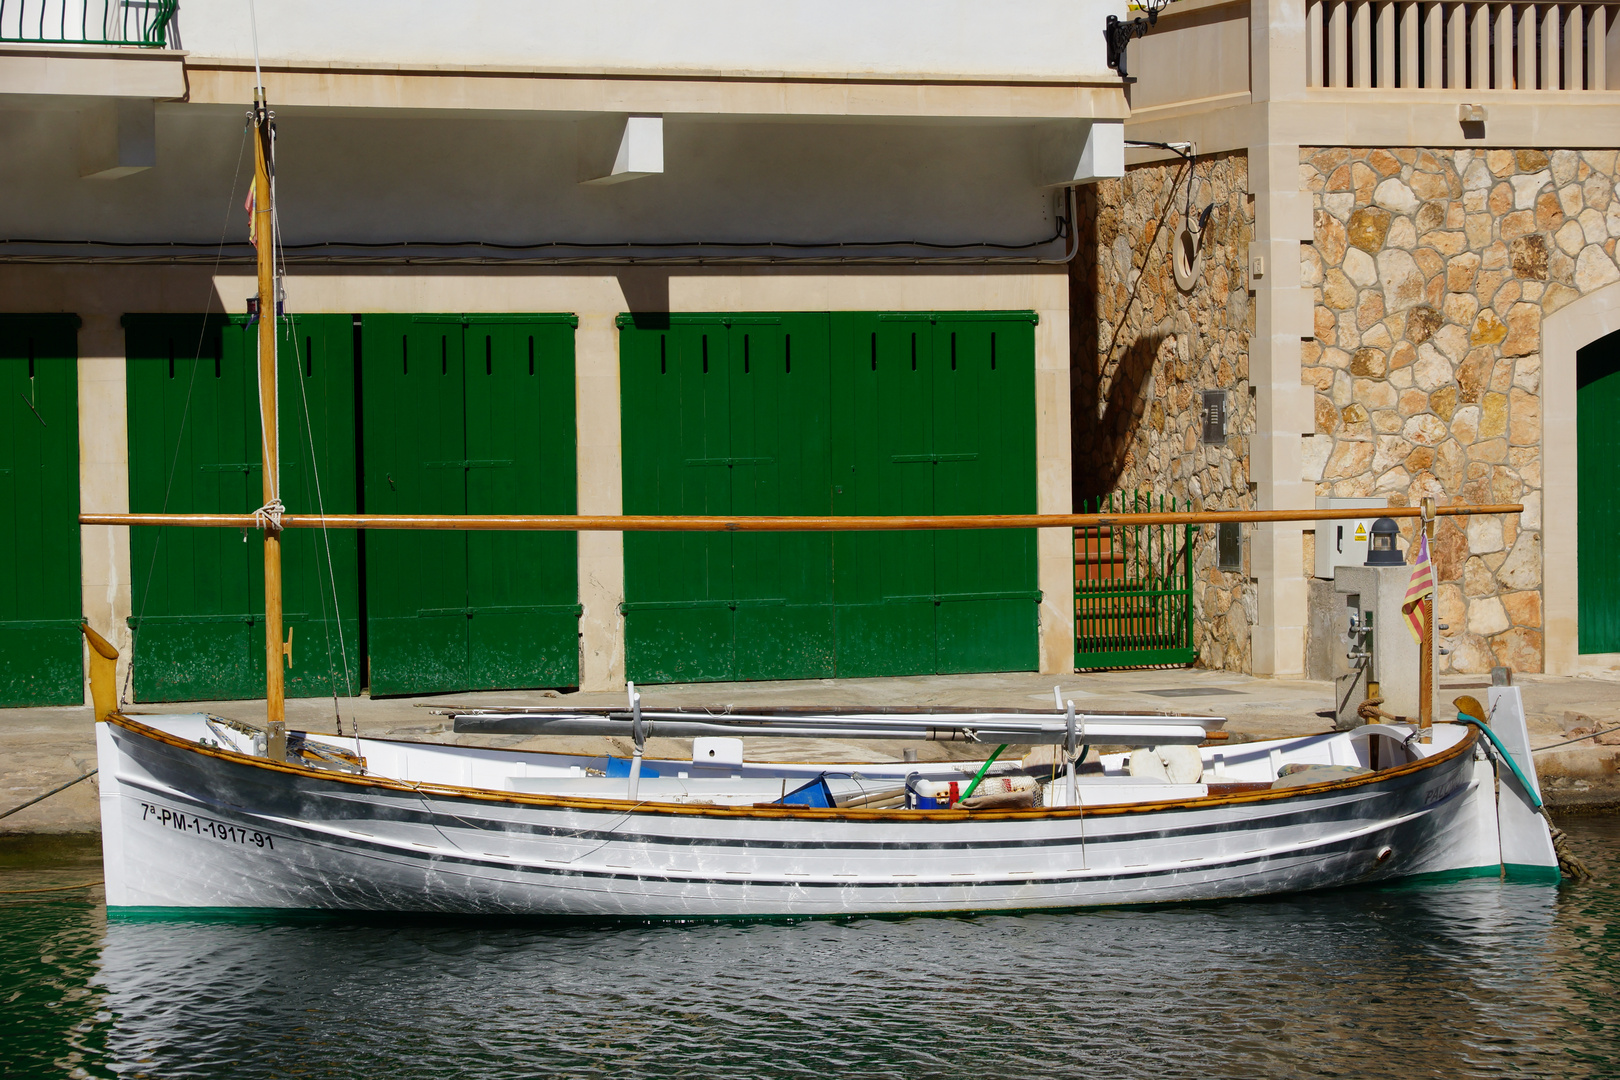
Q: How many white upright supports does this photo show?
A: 2